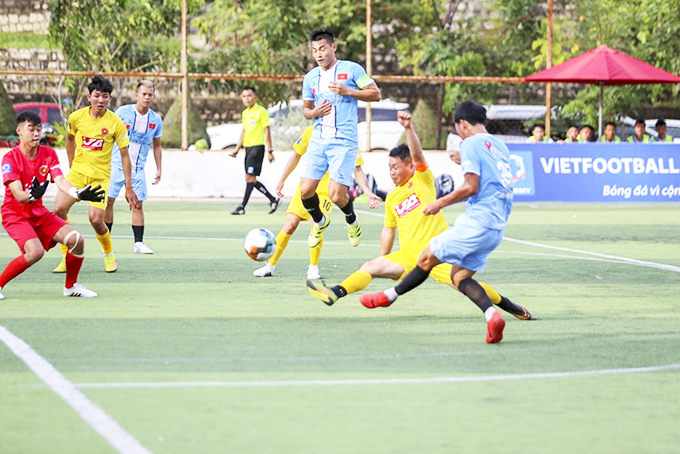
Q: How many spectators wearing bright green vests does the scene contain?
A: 6